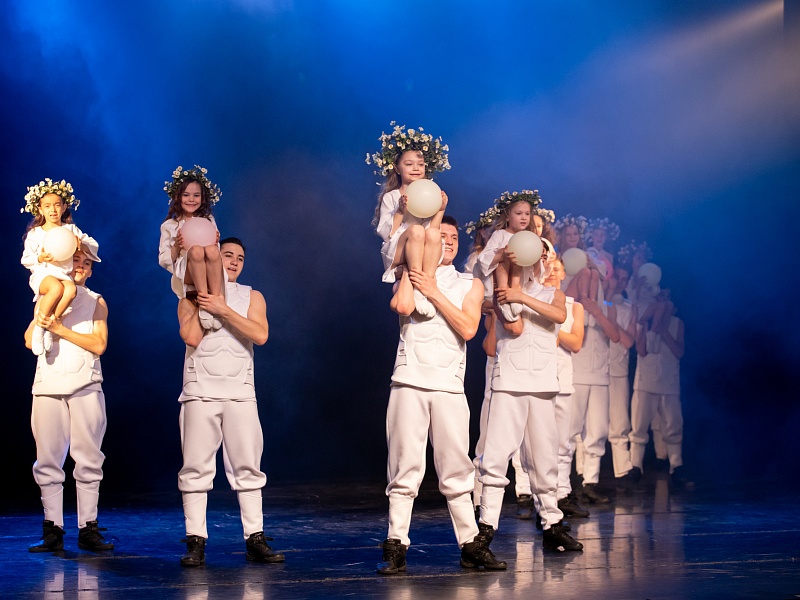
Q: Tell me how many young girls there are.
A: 9